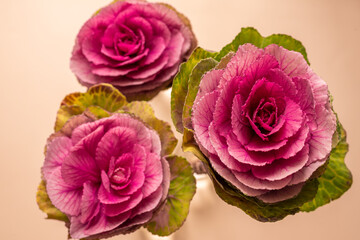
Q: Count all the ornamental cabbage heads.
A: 3